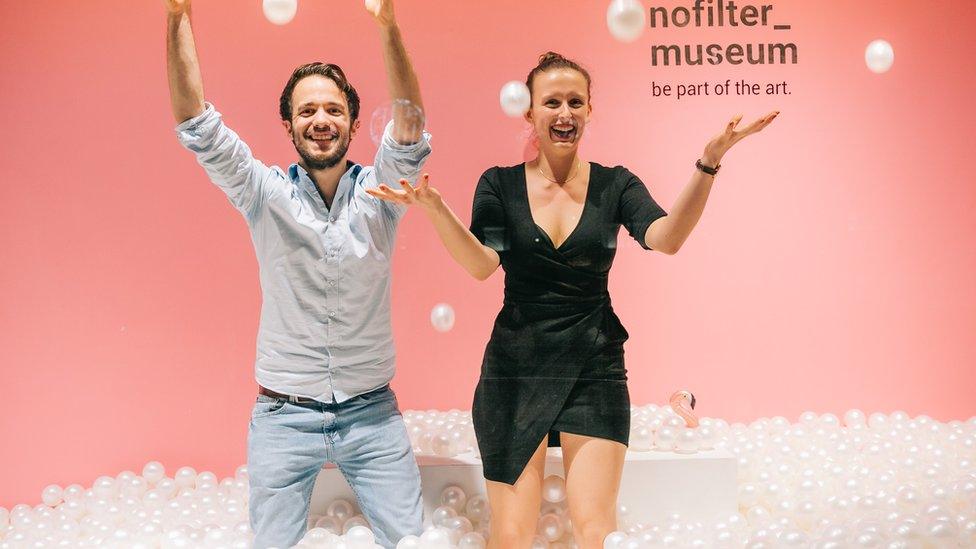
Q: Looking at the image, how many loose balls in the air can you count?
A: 5